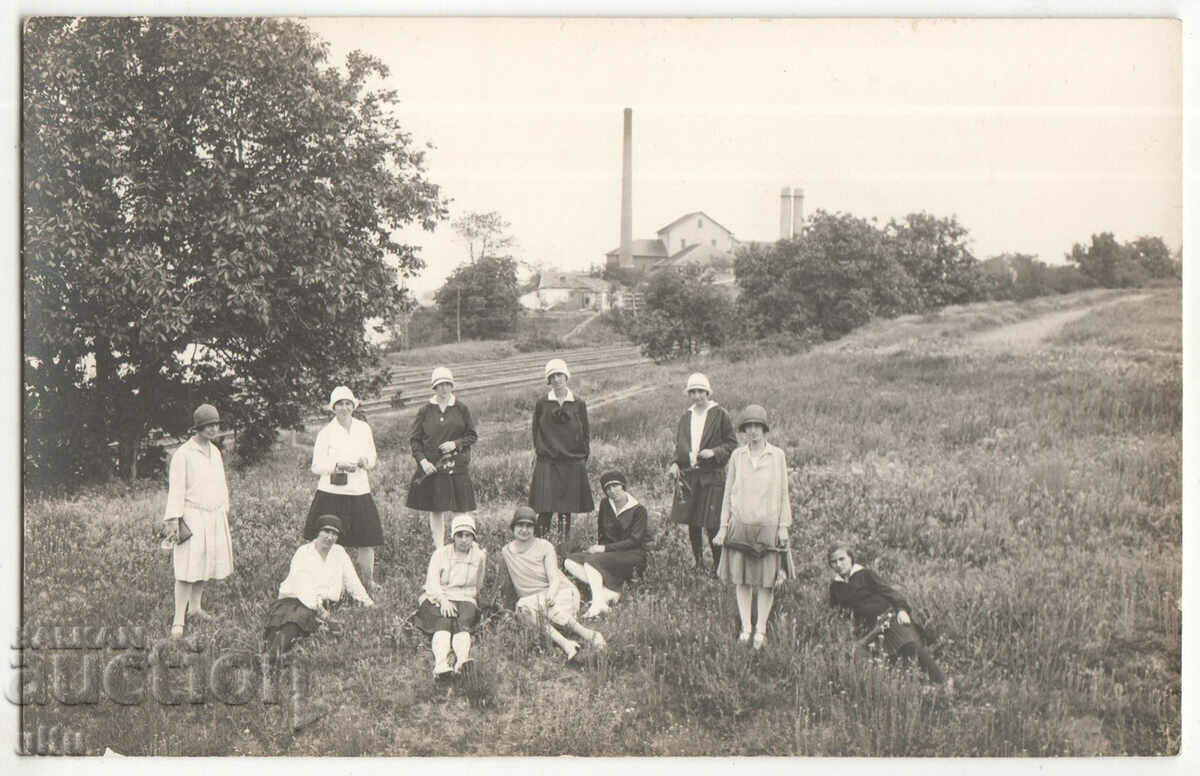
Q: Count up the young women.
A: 11